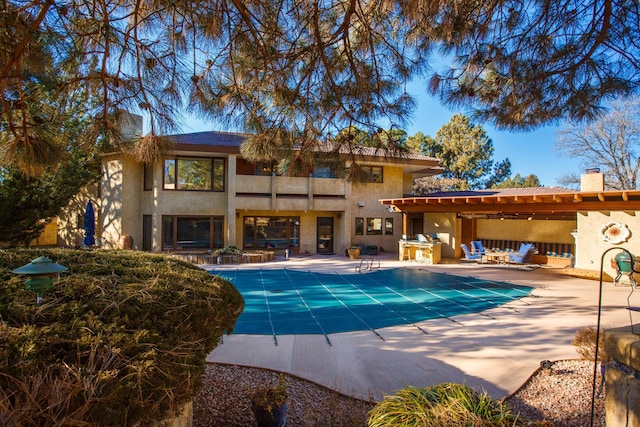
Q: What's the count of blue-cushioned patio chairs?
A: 4